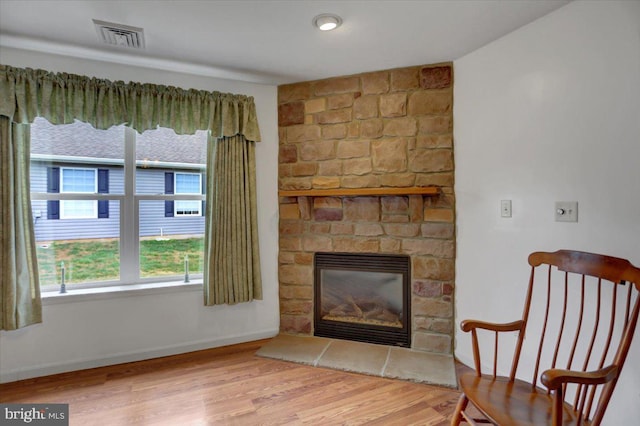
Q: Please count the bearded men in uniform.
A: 0